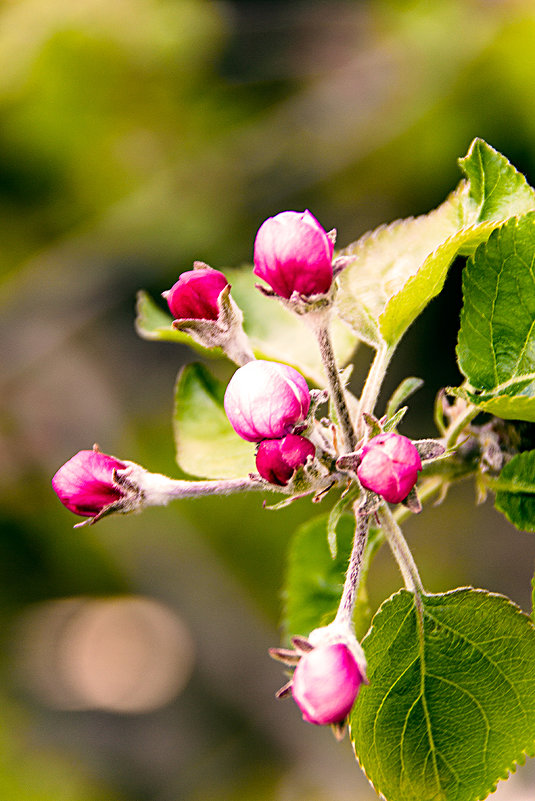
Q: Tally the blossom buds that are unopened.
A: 7